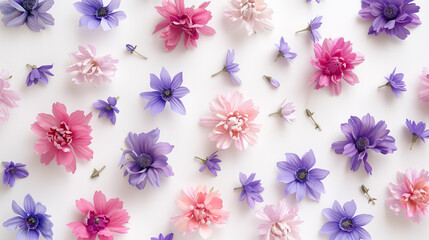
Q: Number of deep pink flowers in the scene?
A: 4